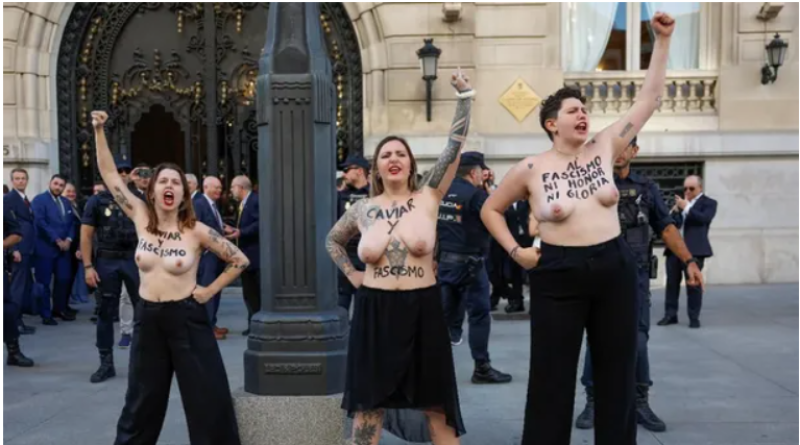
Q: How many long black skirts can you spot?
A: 1